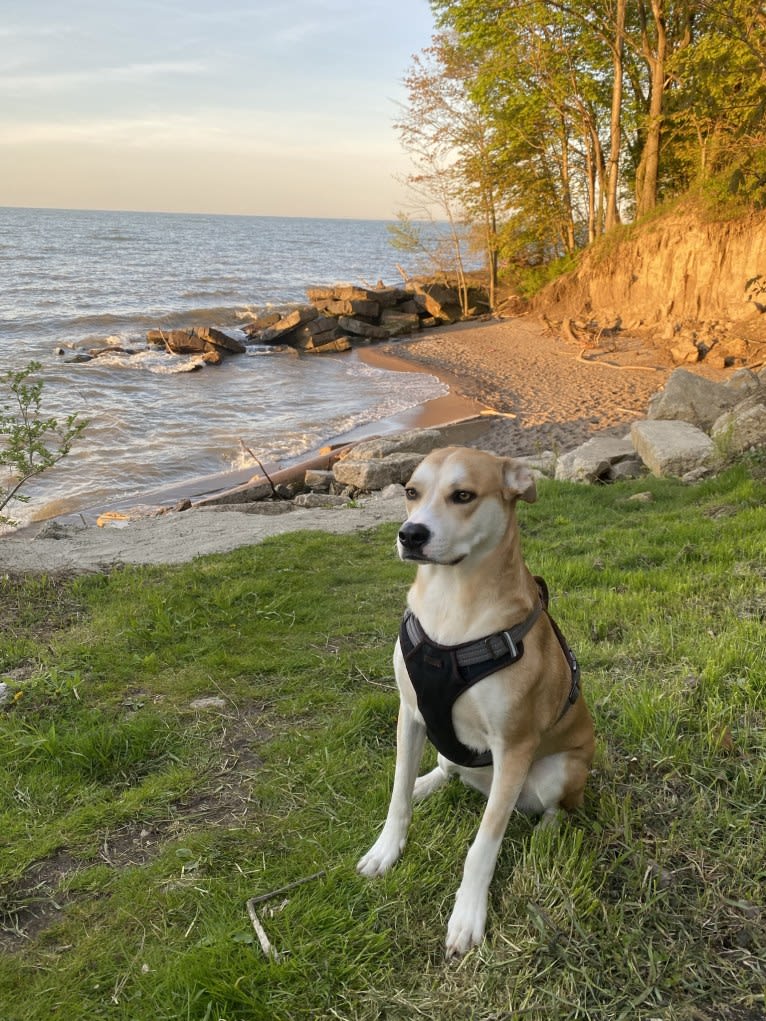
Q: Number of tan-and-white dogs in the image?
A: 1